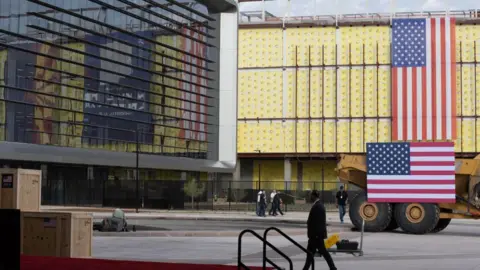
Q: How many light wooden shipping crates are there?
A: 2